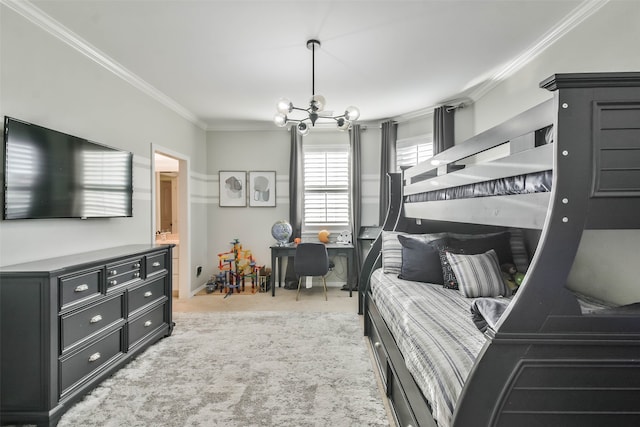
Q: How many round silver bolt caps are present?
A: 4